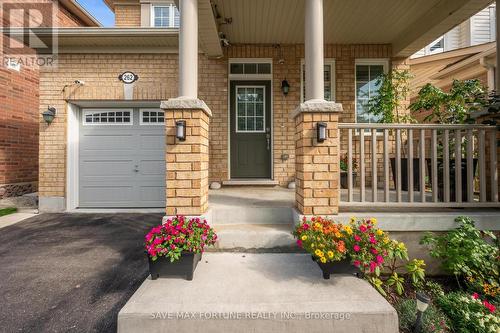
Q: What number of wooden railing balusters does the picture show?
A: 13